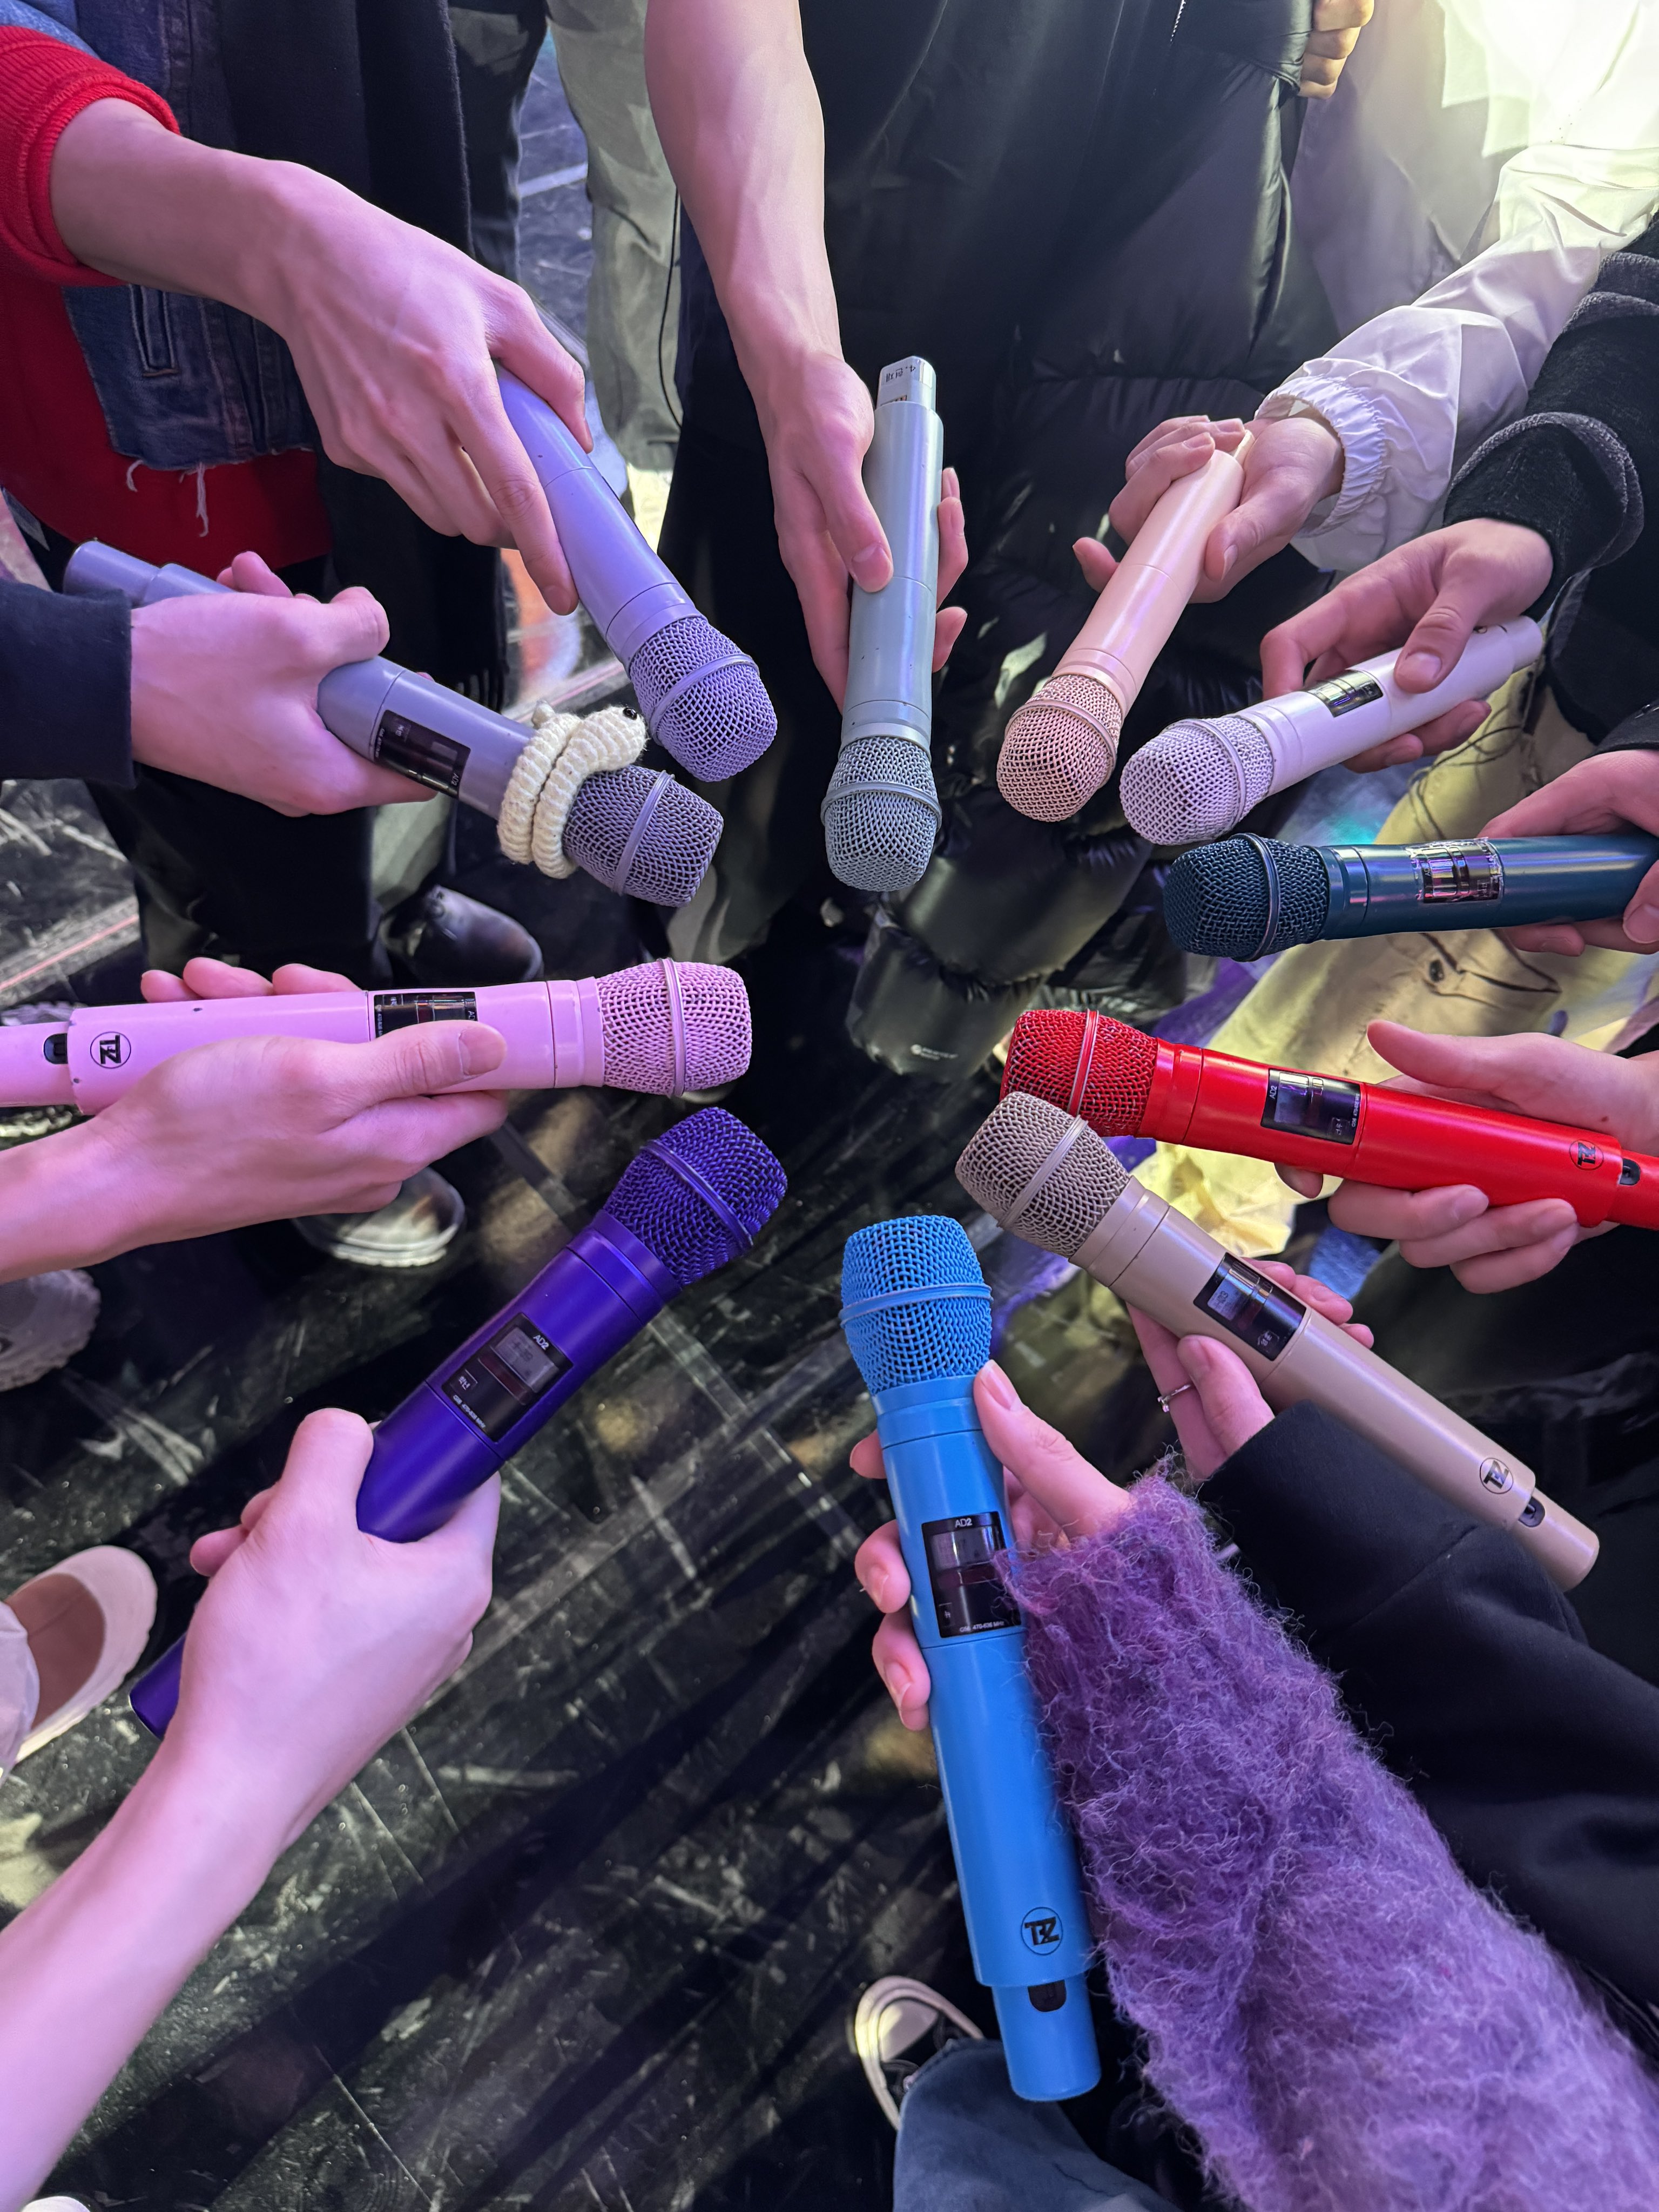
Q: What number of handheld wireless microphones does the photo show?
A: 11